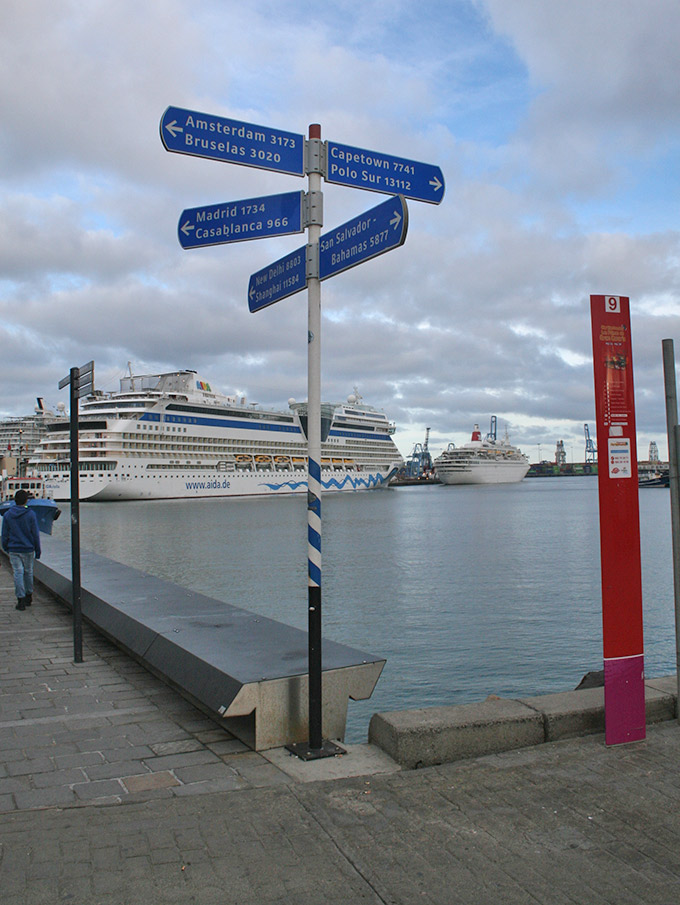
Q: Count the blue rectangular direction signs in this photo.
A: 5